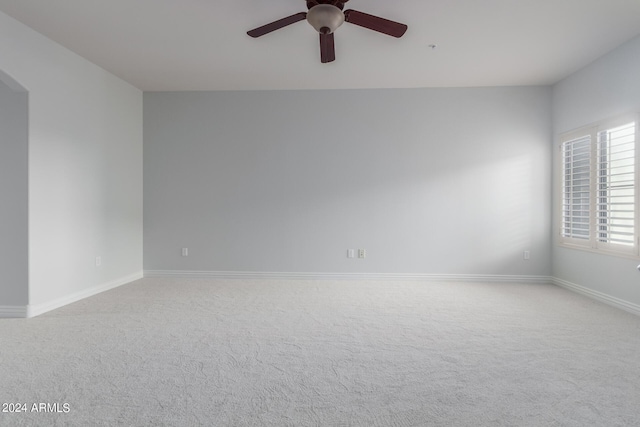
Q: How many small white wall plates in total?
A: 5